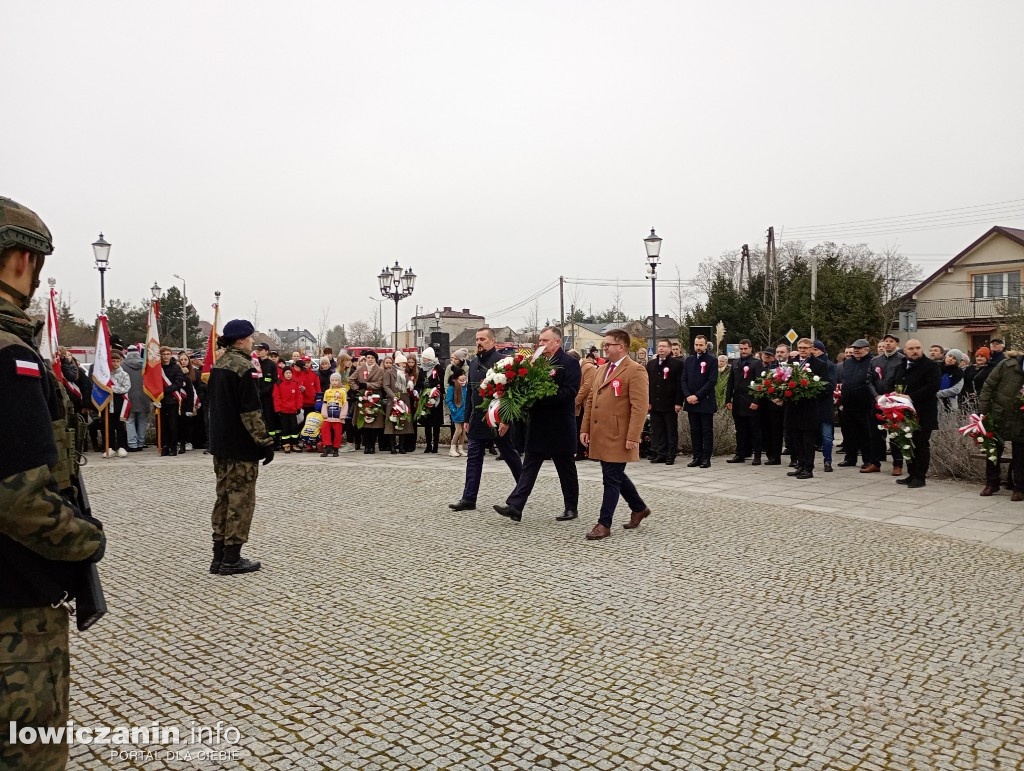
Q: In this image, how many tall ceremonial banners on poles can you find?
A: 4